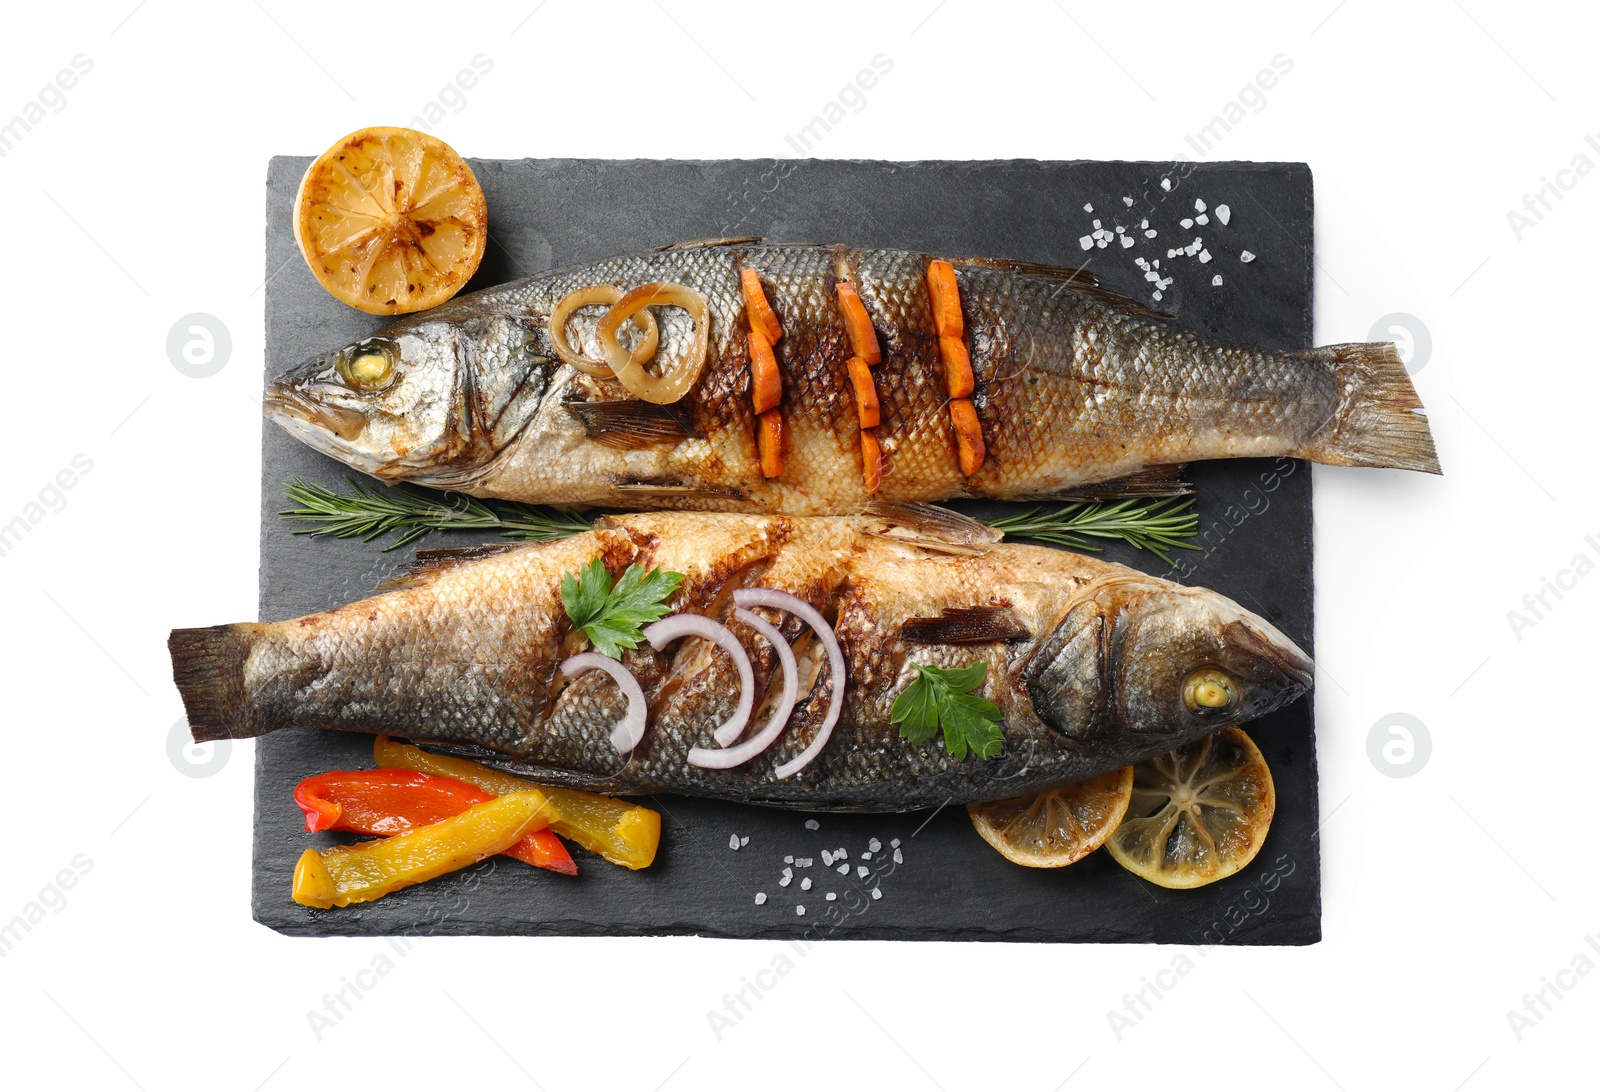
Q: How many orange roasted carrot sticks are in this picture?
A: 9